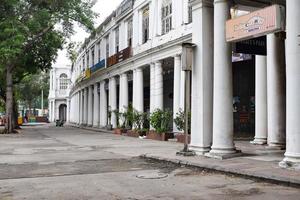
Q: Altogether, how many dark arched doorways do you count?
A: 1